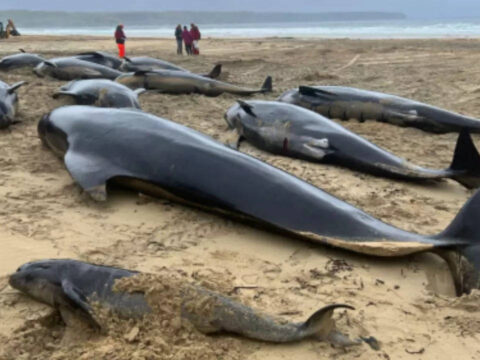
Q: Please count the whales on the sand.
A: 11